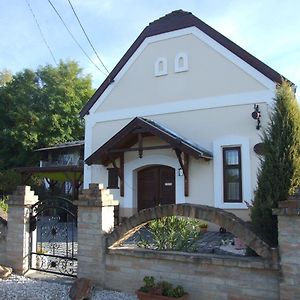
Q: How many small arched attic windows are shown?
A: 2